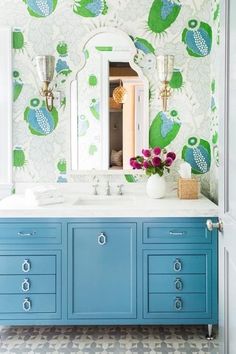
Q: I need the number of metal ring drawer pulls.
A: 7